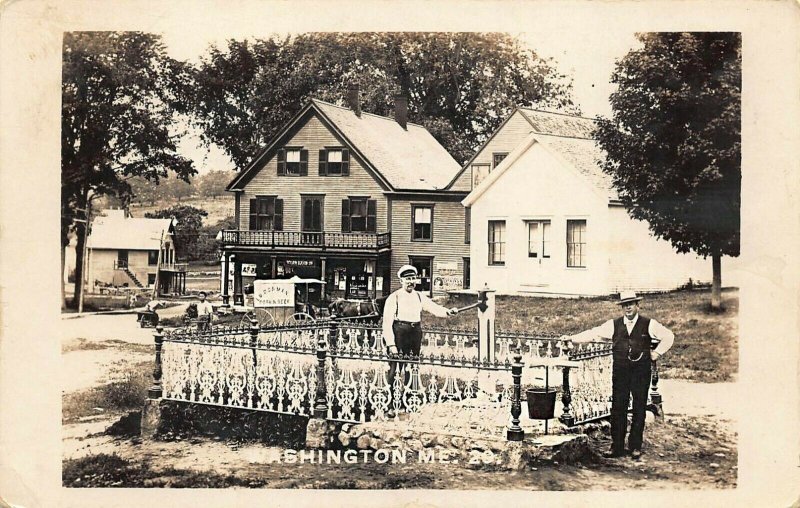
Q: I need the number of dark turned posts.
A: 7